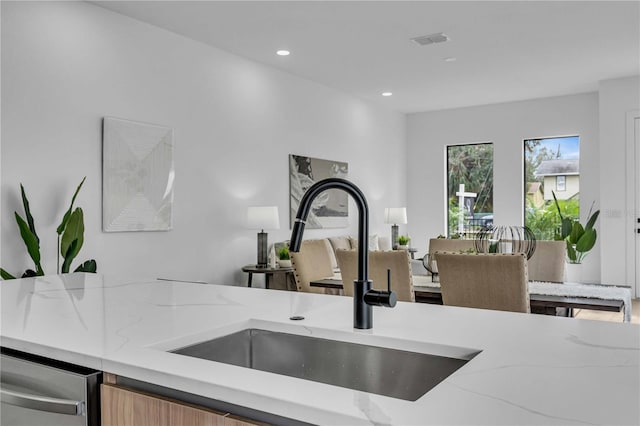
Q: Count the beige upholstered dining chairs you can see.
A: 5